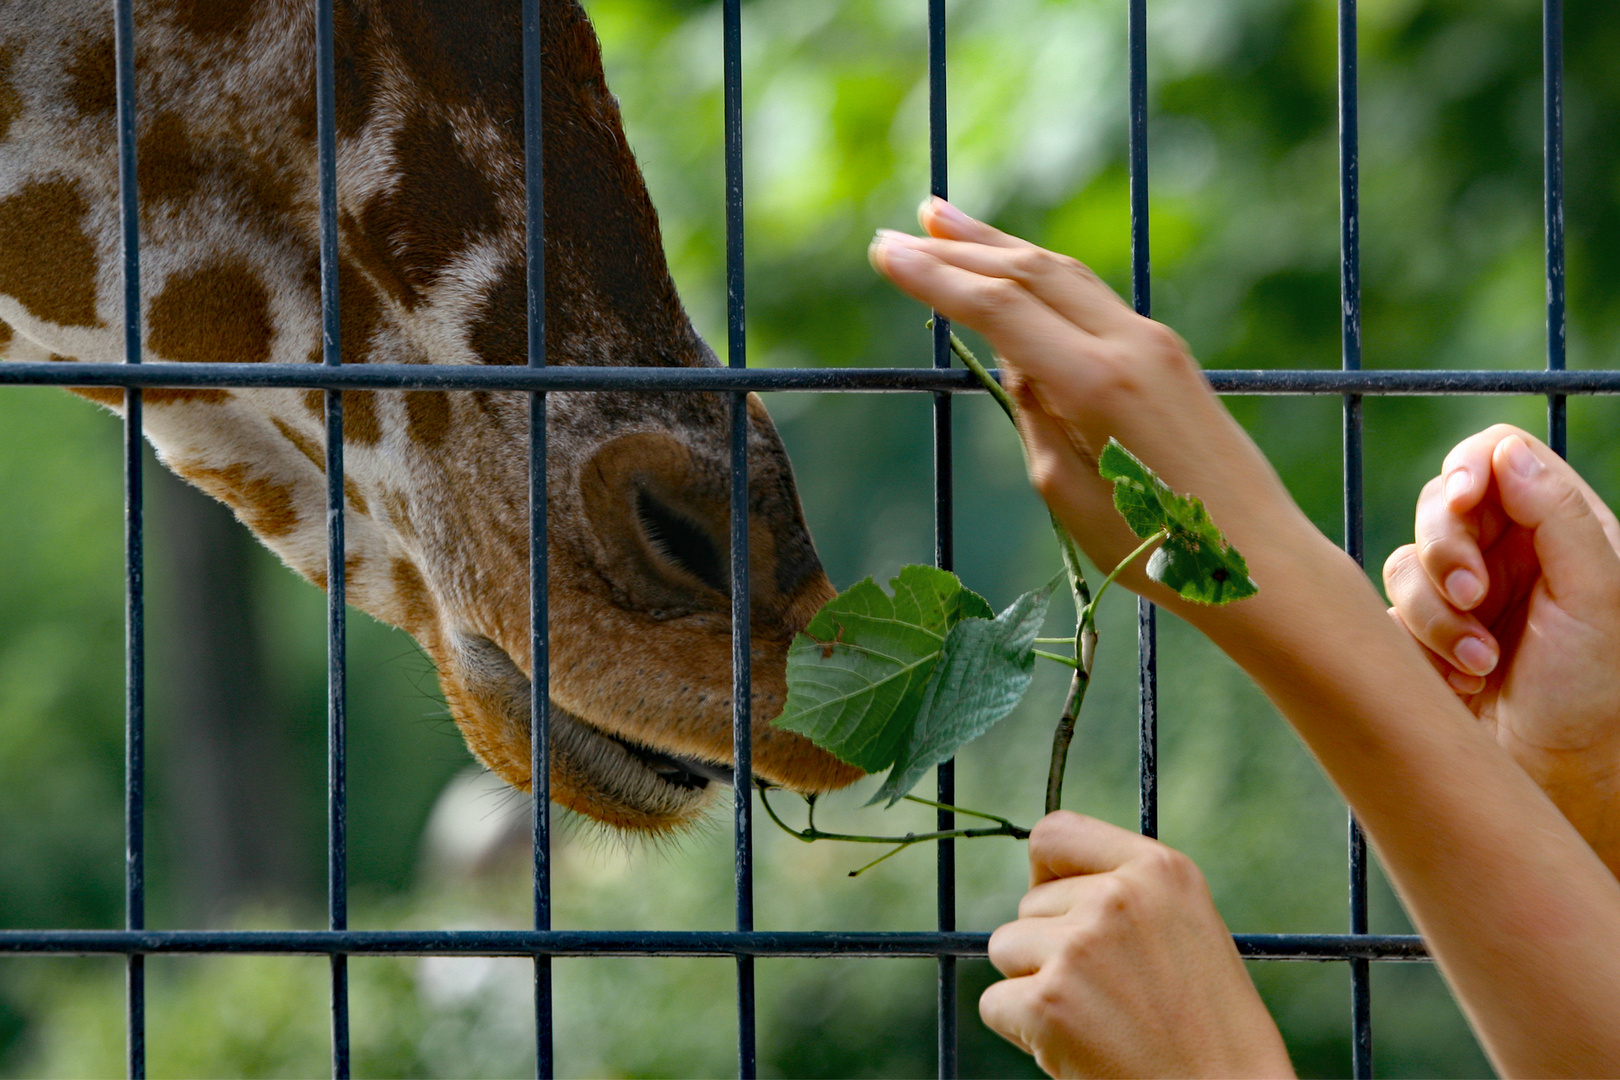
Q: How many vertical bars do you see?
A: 8